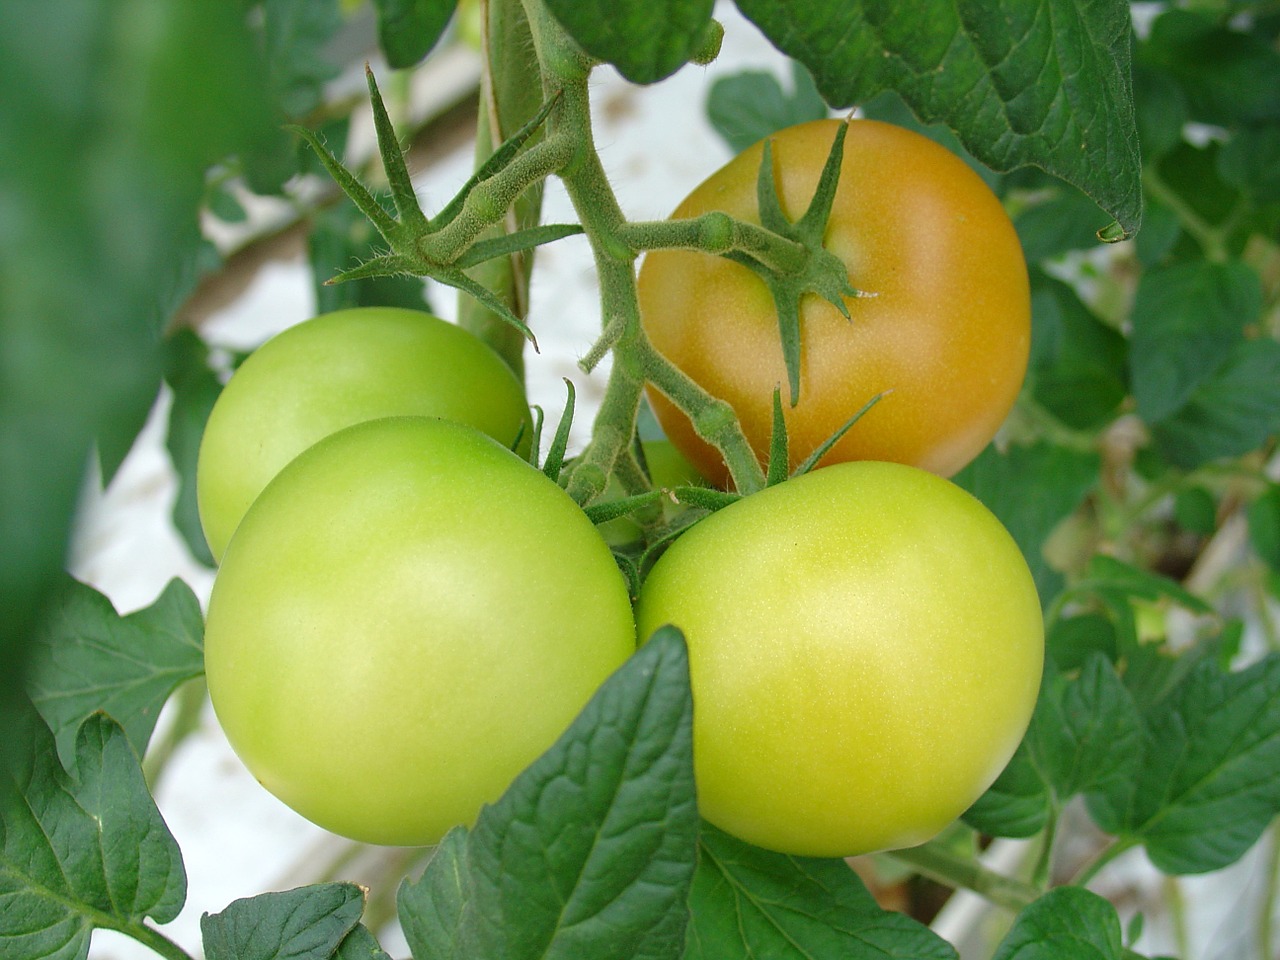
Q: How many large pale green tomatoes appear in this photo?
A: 3